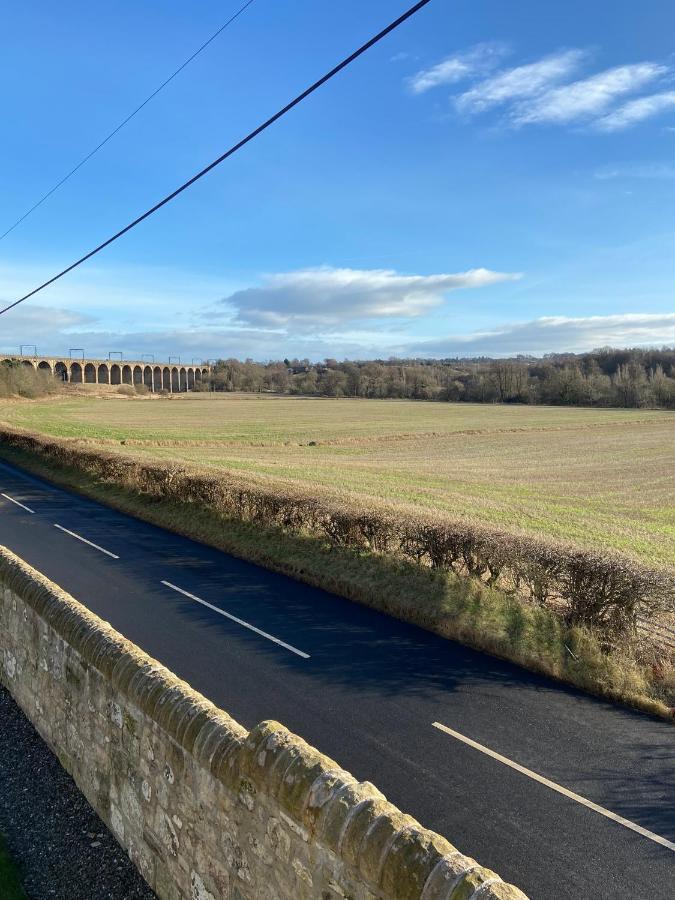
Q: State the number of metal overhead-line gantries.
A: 7